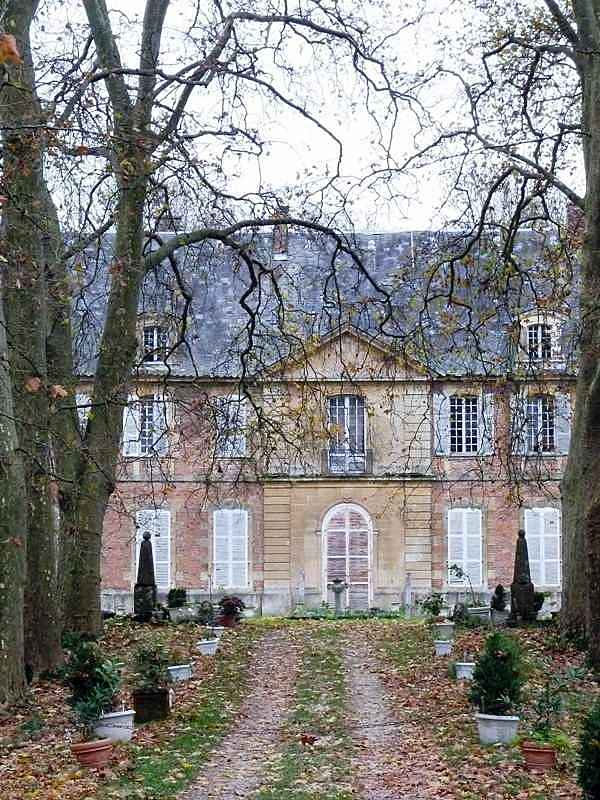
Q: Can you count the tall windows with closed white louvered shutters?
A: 4